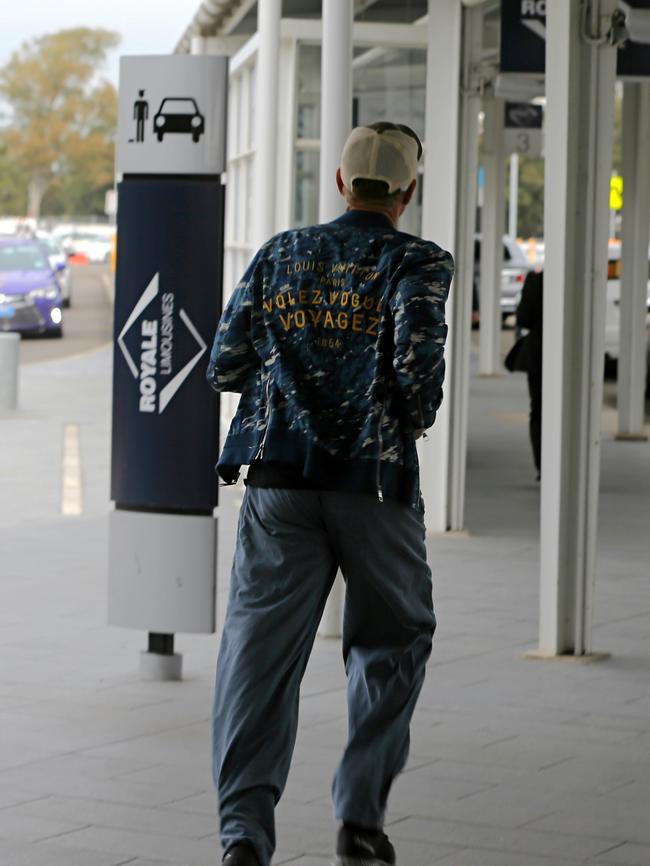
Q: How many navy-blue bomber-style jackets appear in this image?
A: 1